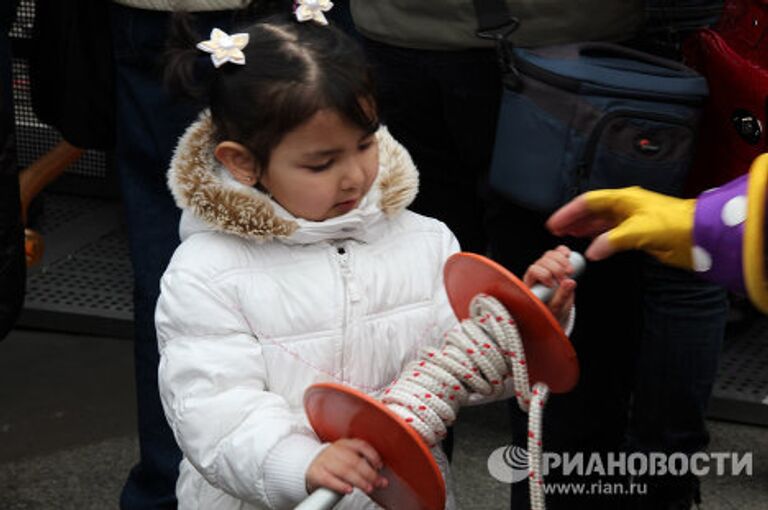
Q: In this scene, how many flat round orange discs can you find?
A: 2